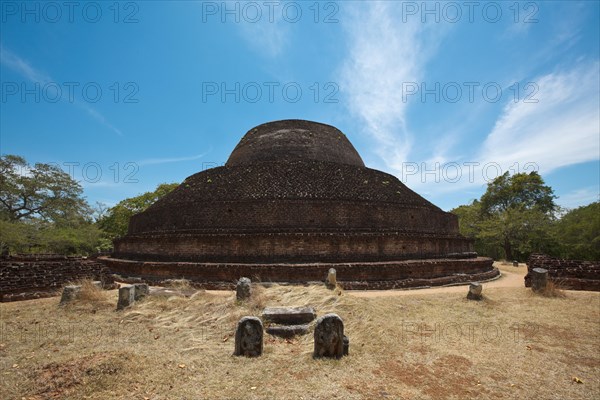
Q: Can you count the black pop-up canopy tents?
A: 0